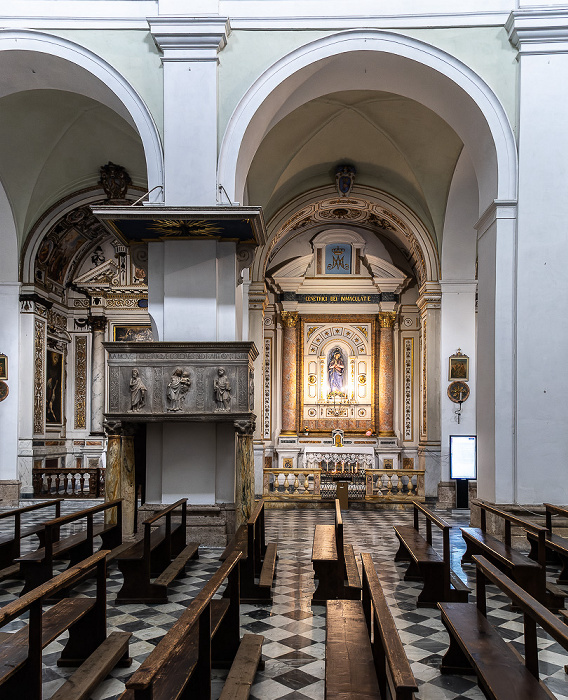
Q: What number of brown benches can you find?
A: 12